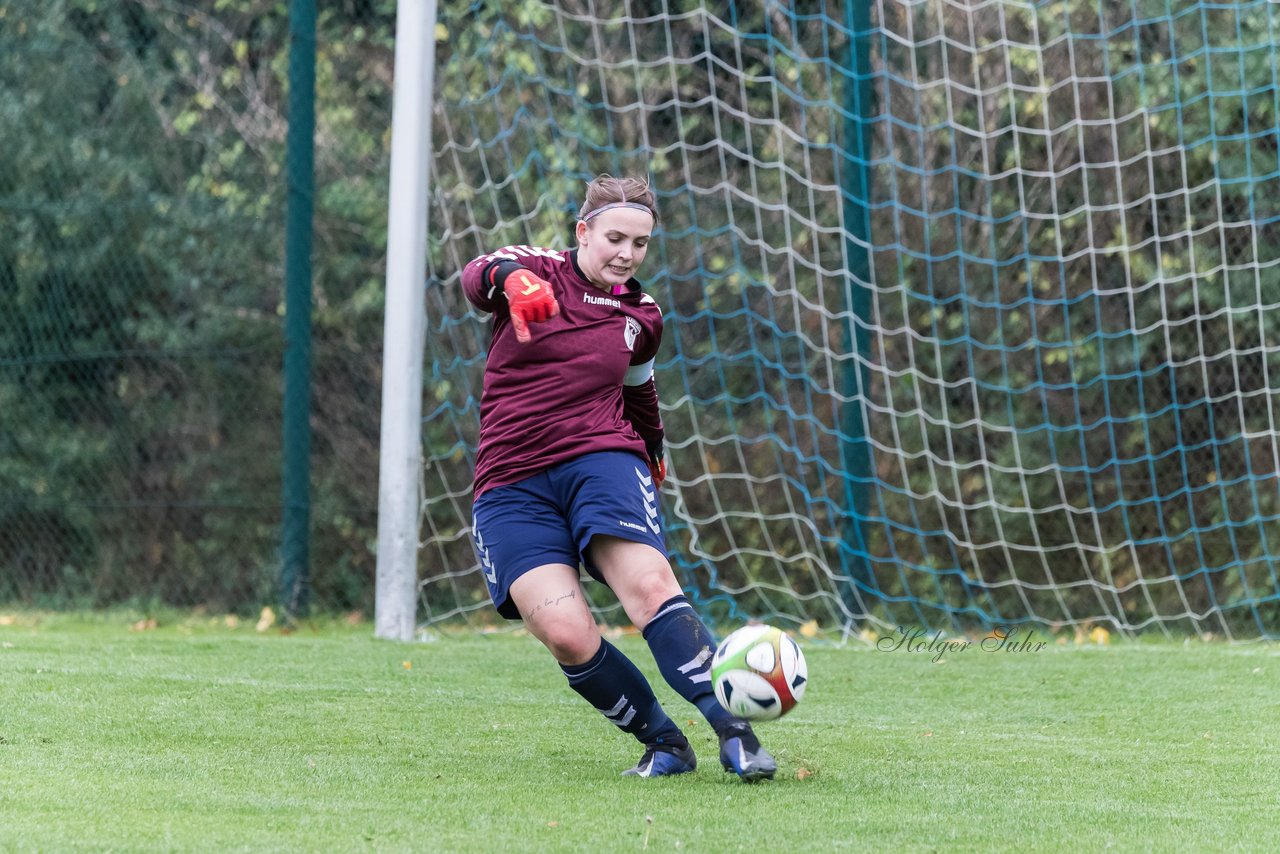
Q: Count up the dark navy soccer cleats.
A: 2